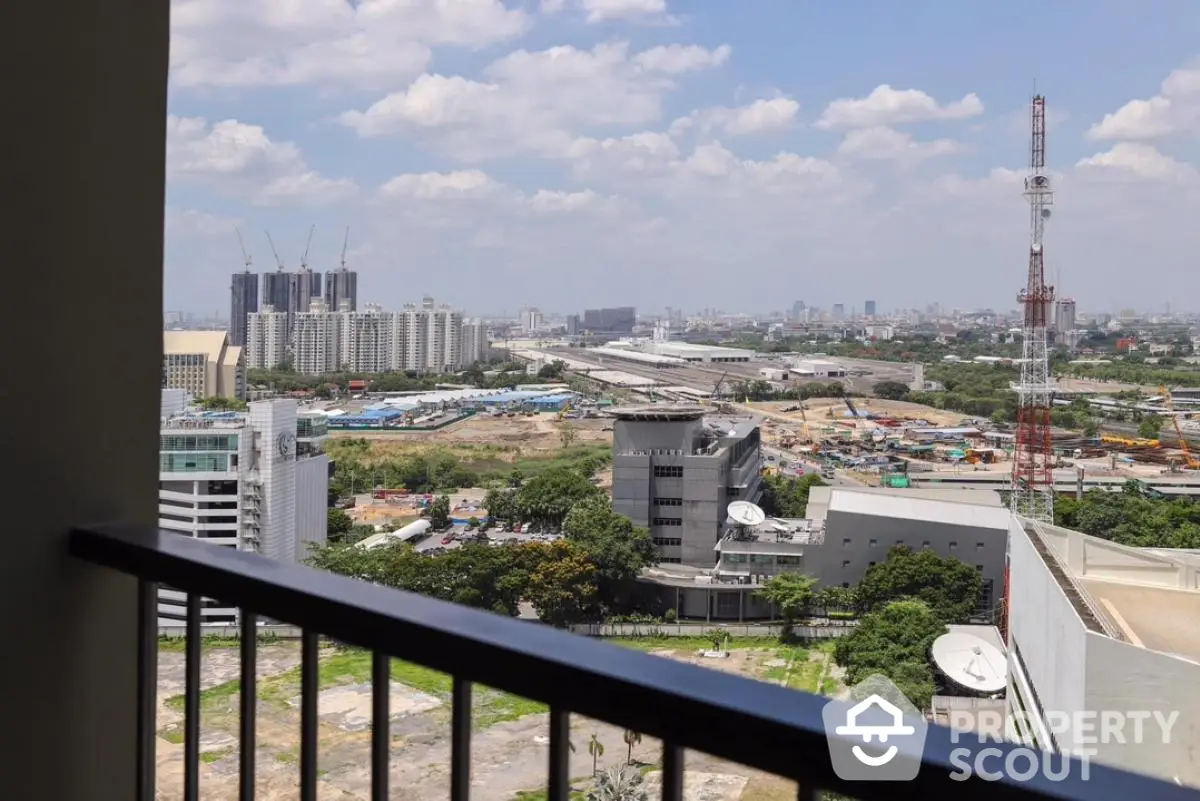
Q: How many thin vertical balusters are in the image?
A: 9